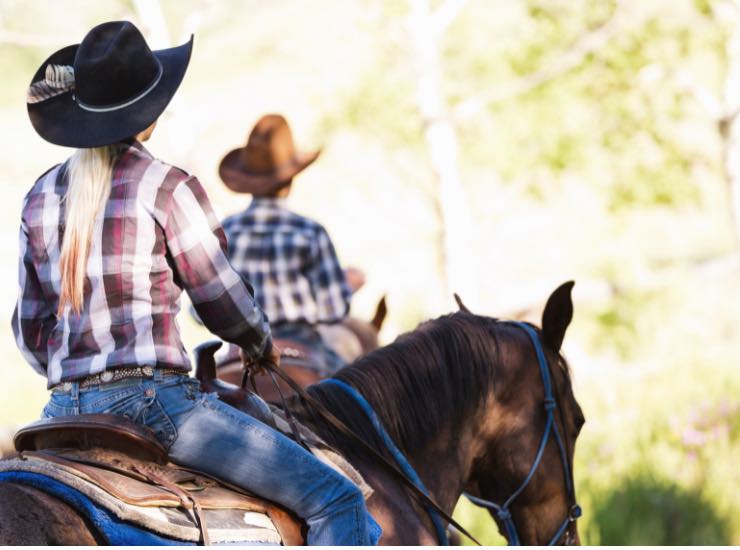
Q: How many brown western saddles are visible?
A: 2